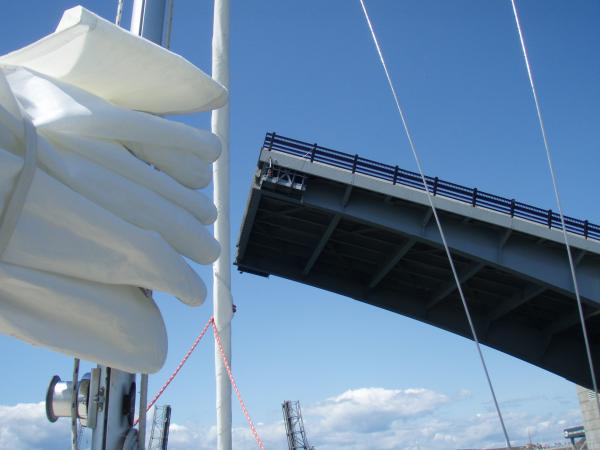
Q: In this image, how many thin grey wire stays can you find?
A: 2